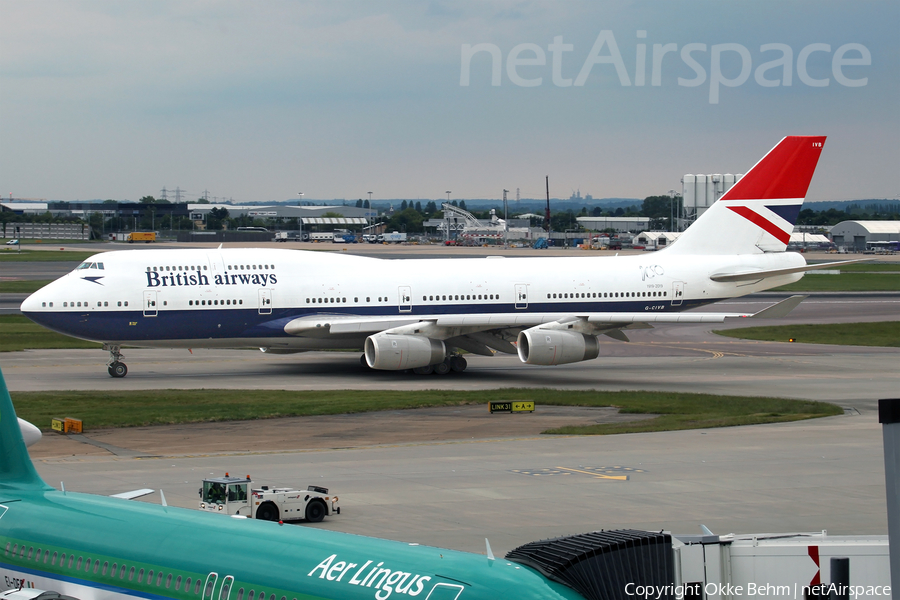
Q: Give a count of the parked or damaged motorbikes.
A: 0